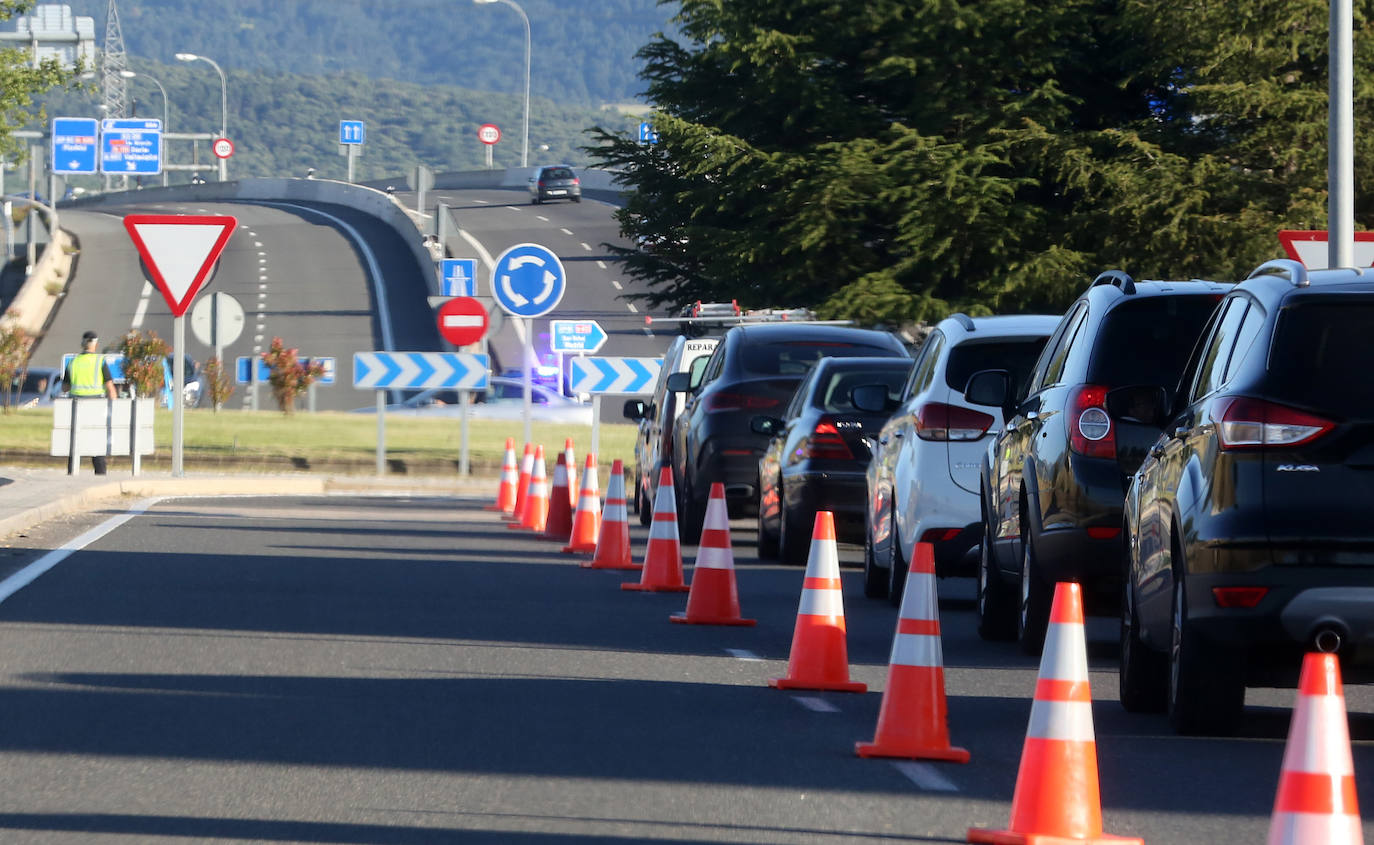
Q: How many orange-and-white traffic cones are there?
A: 13